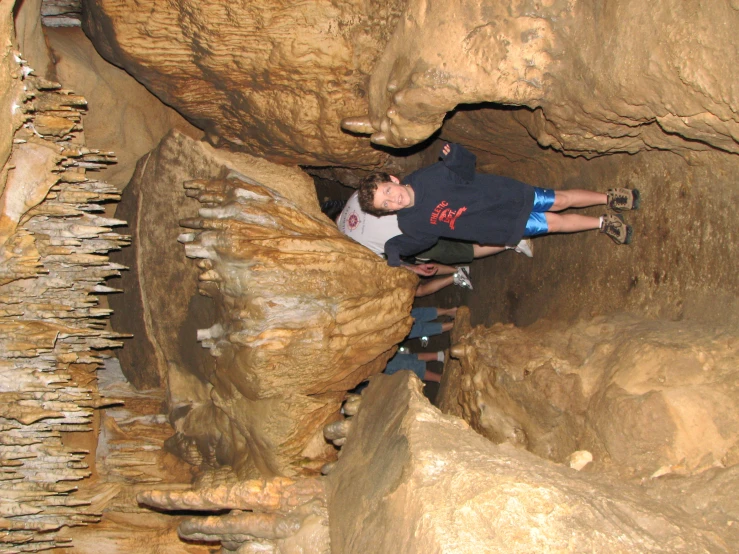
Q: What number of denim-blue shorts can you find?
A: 2